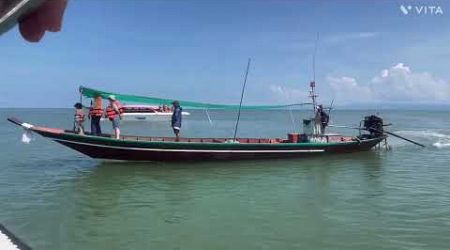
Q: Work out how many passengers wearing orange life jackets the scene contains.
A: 3